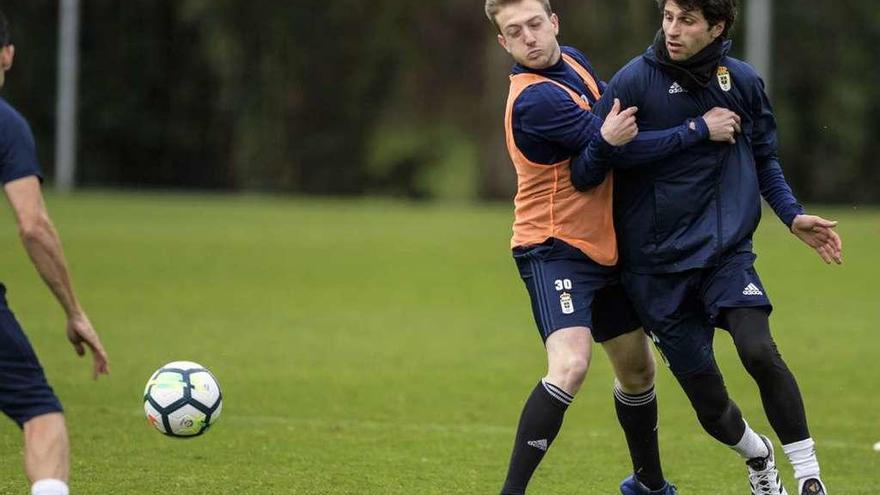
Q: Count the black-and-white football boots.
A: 2